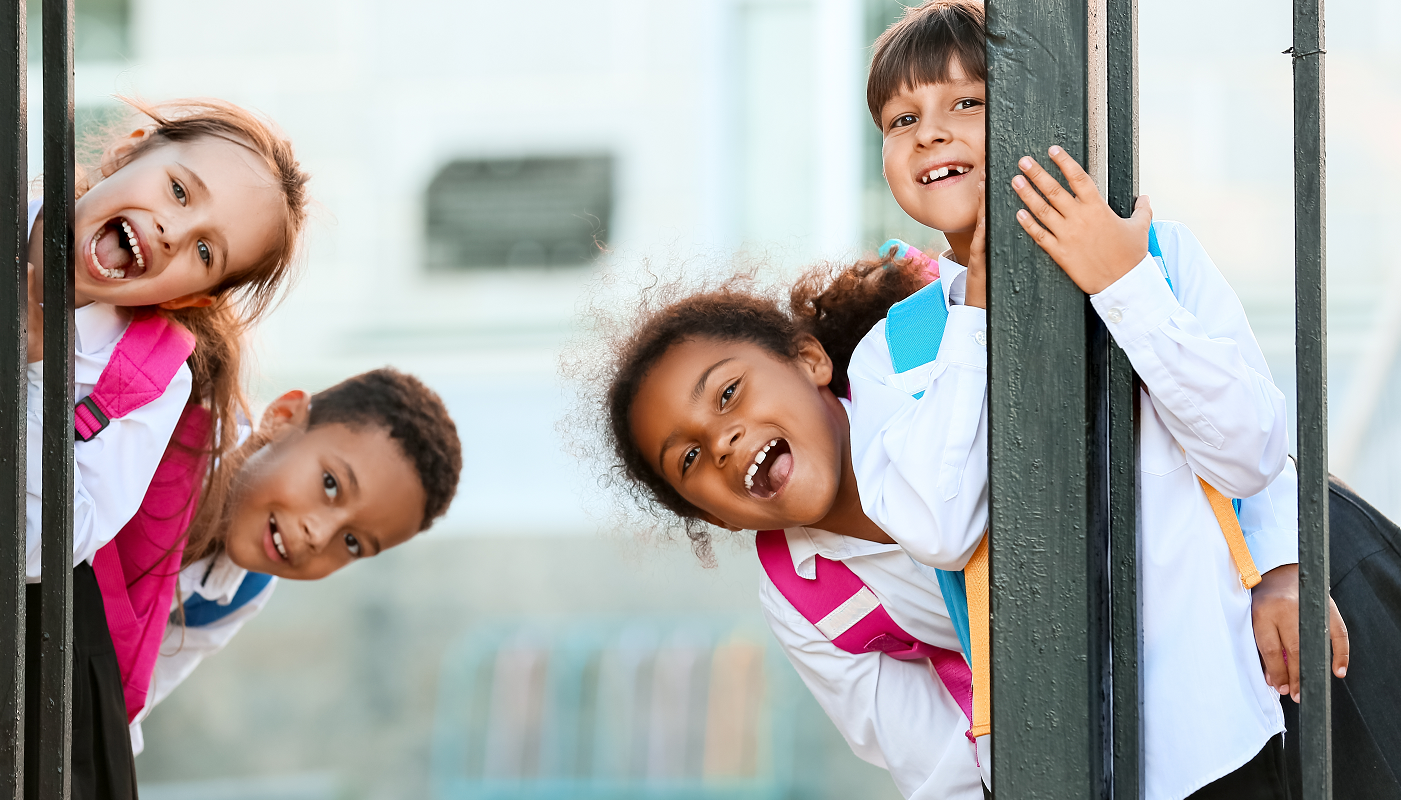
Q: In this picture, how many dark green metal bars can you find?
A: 5